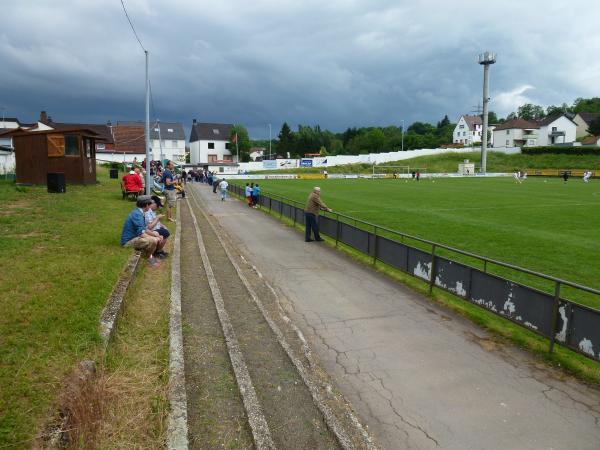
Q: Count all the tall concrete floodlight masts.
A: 1